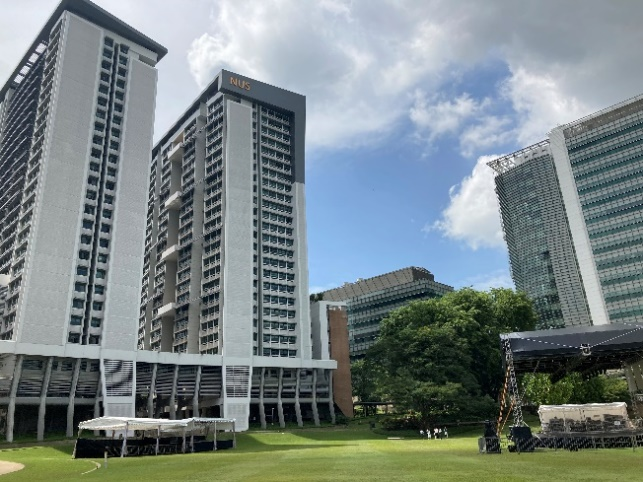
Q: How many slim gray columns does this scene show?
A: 12